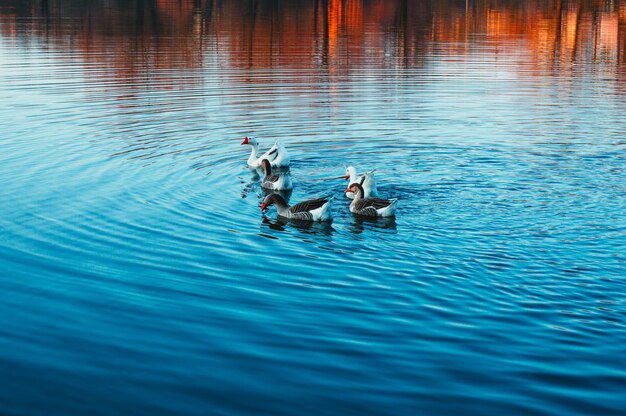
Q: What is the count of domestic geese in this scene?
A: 5